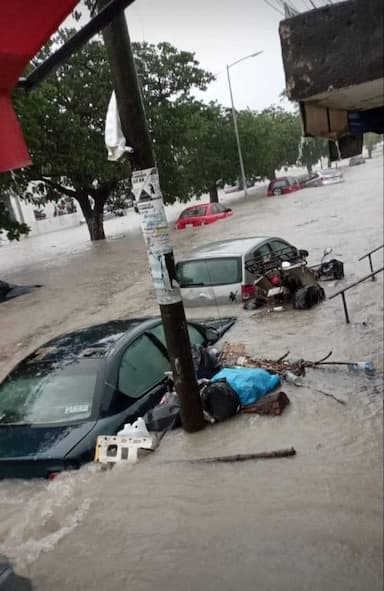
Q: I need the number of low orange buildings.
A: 0